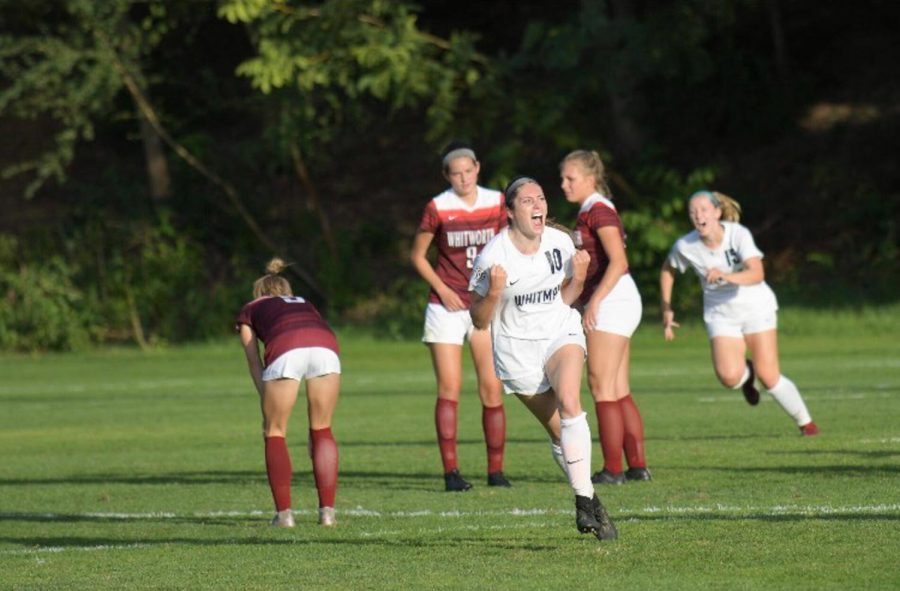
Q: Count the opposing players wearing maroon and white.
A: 3